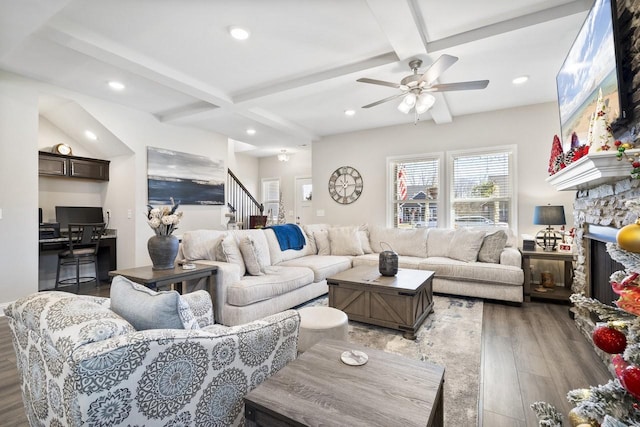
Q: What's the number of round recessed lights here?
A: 6